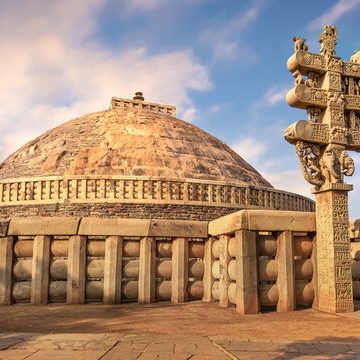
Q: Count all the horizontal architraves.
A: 3